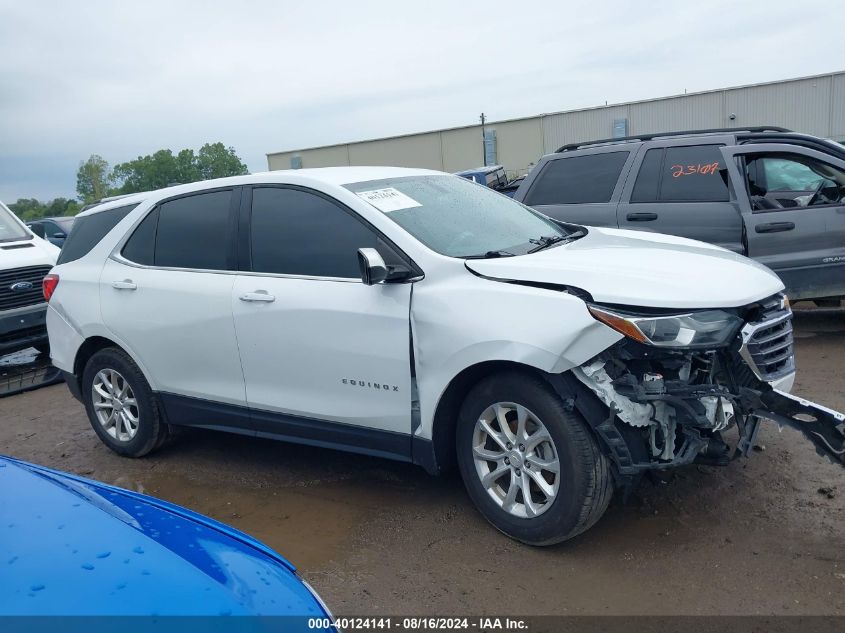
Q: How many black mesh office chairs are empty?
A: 0